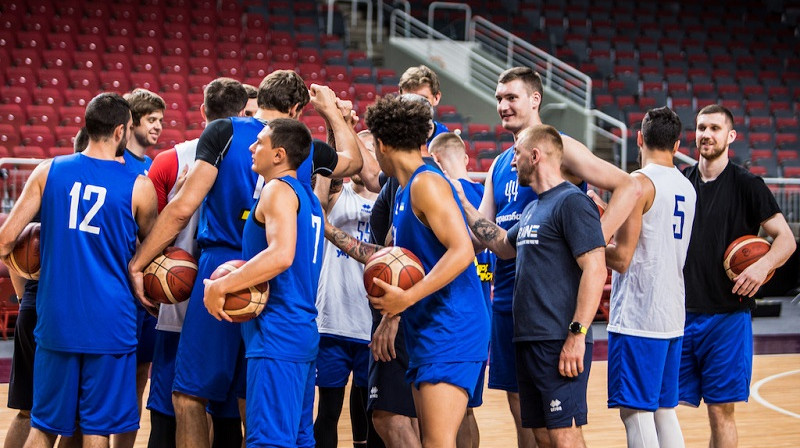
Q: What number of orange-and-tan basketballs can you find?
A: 5